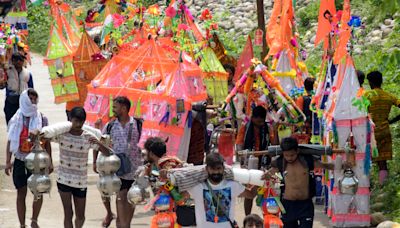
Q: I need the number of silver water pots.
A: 6